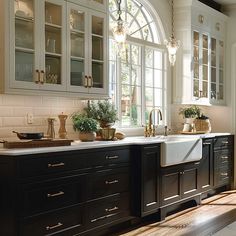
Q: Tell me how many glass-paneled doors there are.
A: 8